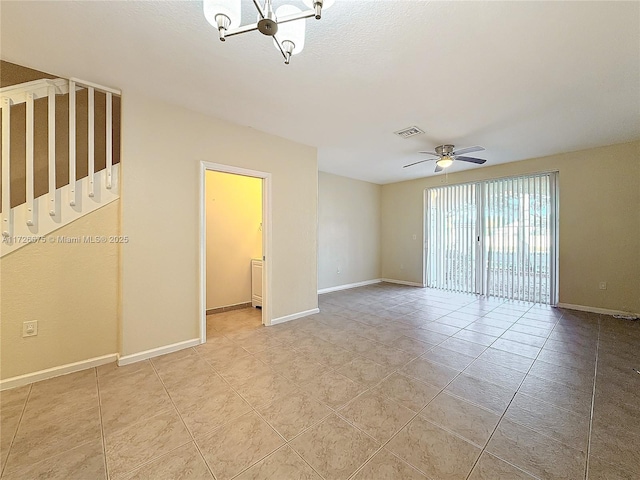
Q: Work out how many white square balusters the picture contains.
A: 6